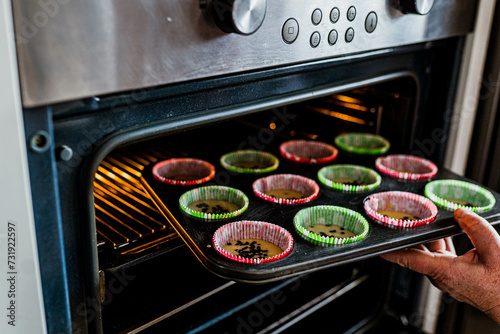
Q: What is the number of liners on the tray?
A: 12